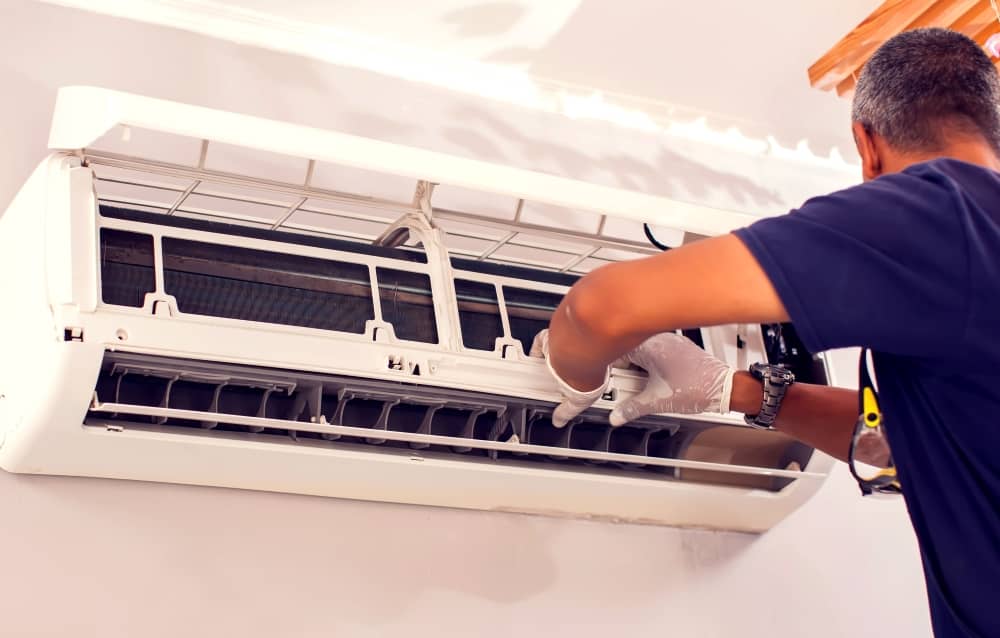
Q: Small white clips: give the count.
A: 3